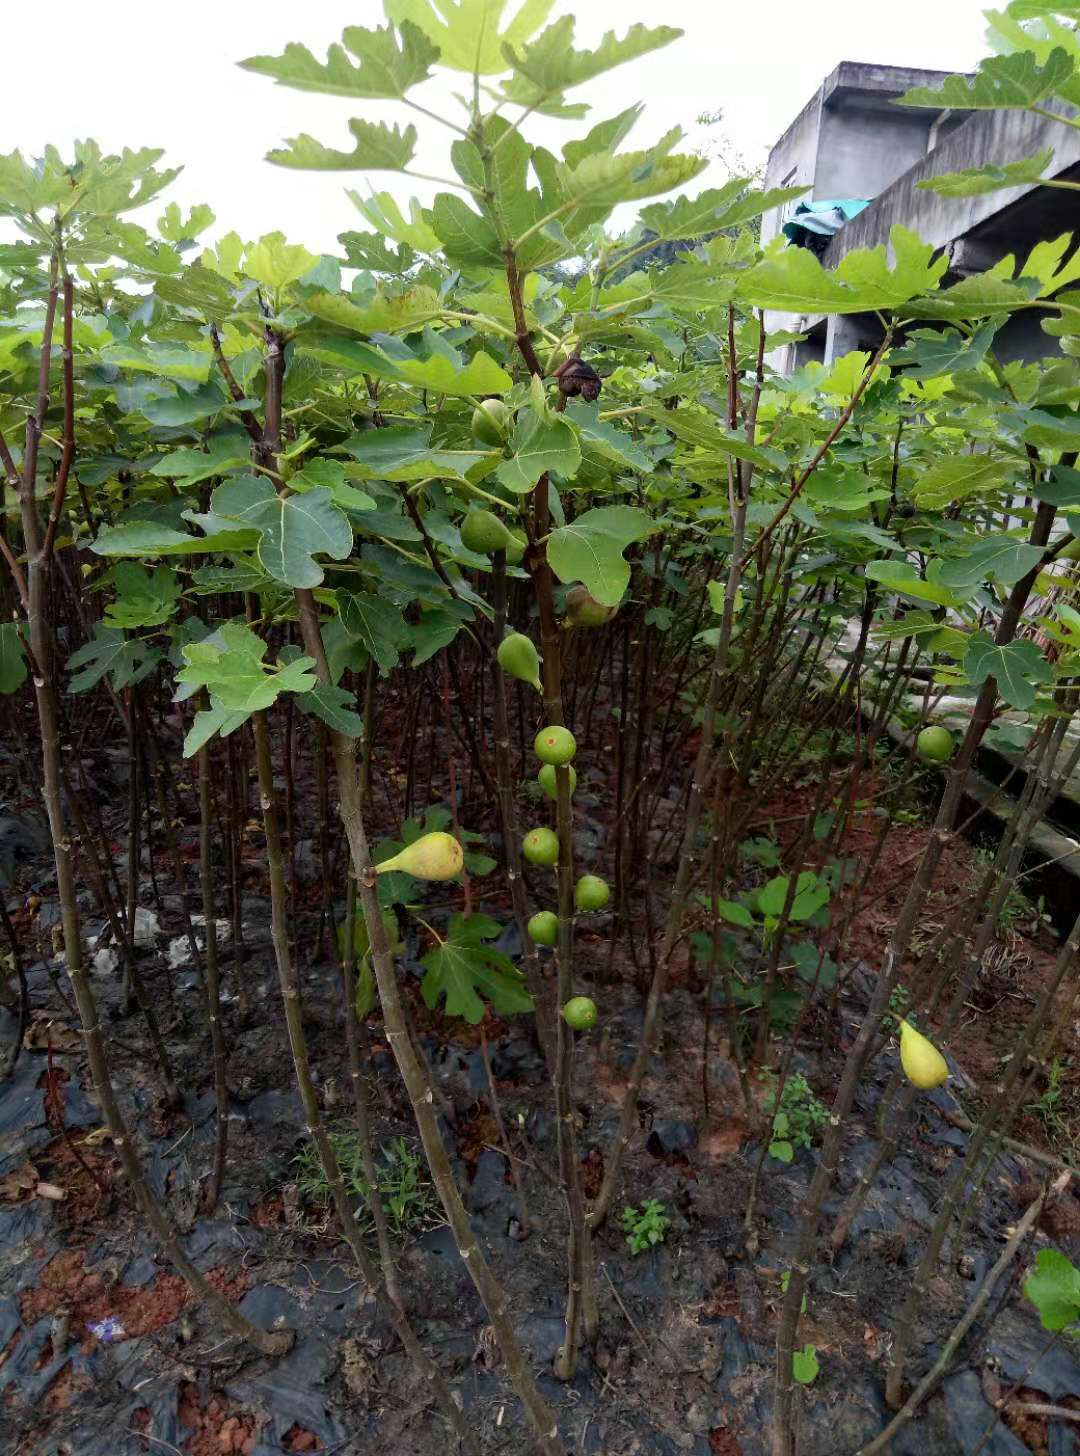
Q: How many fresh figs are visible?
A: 14